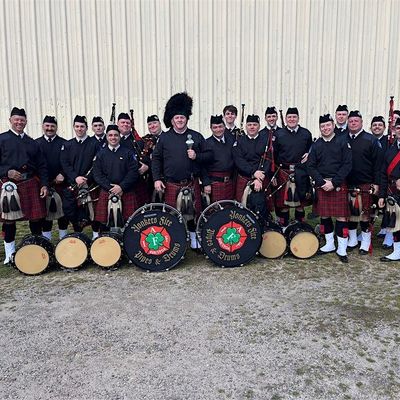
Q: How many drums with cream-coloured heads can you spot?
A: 5